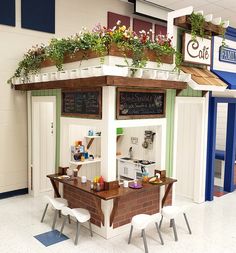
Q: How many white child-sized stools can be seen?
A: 4